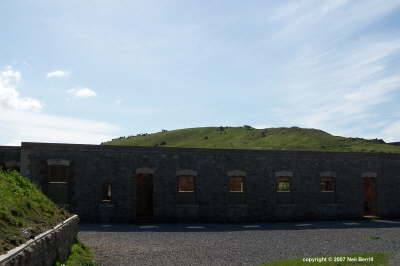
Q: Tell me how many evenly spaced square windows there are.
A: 4